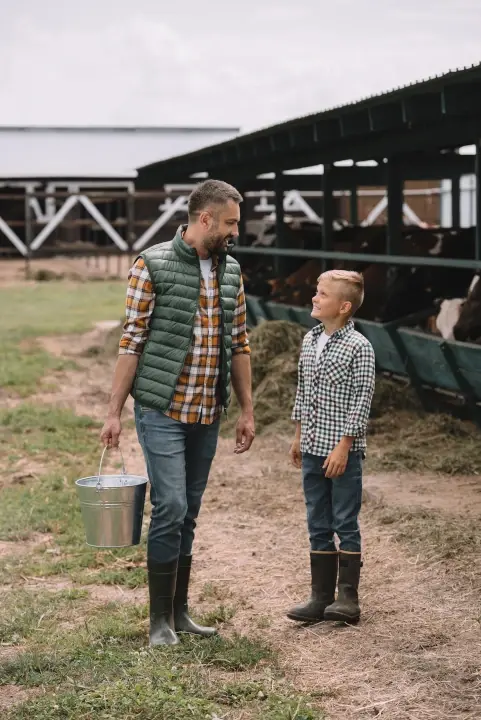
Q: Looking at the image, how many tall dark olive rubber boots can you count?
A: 4